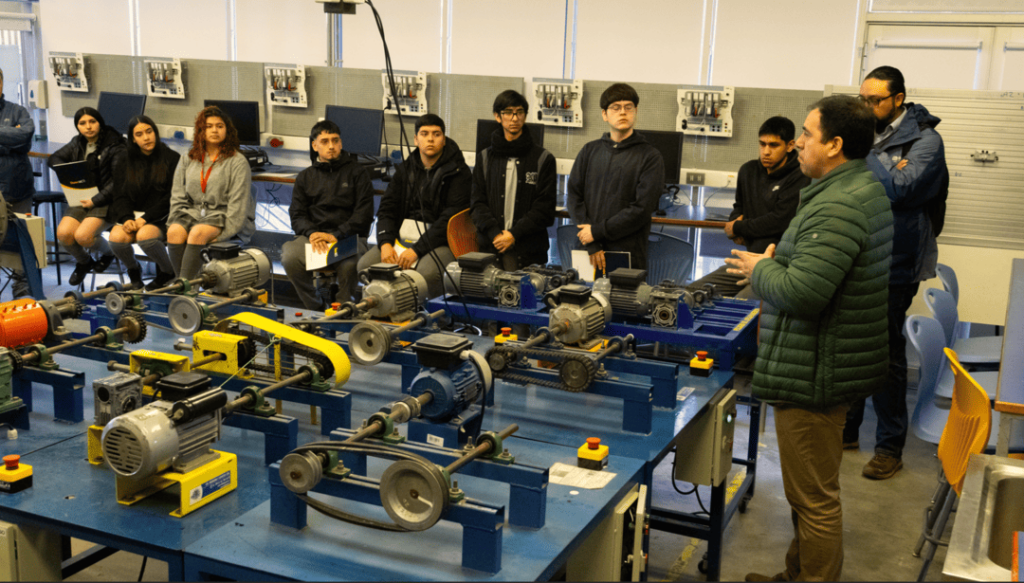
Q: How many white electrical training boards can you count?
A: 6